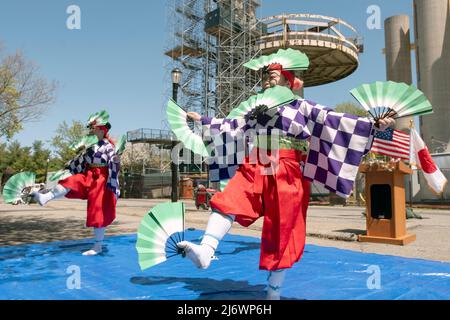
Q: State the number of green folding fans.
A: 10